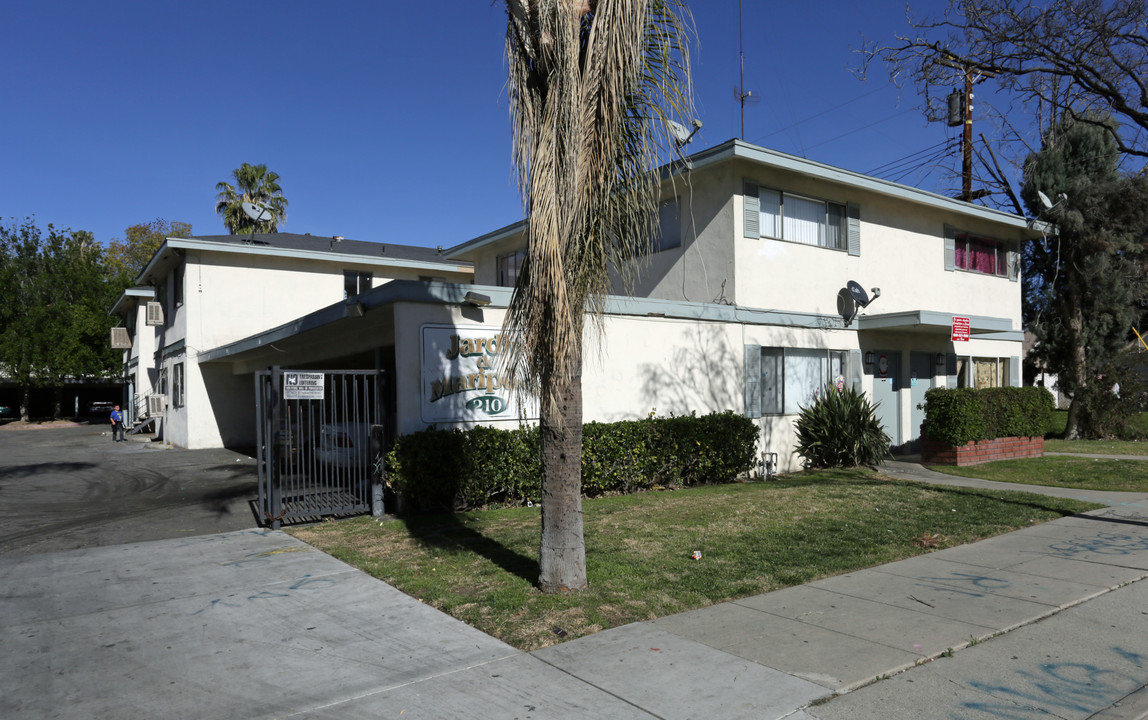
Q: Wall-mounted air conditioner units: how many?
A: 3